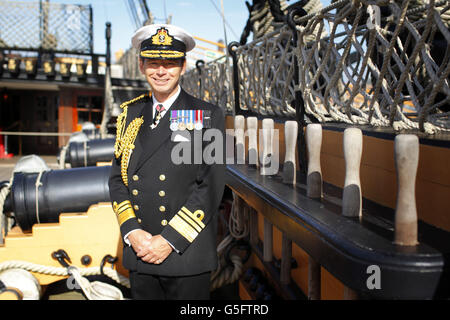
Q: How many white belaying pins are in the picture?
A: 7